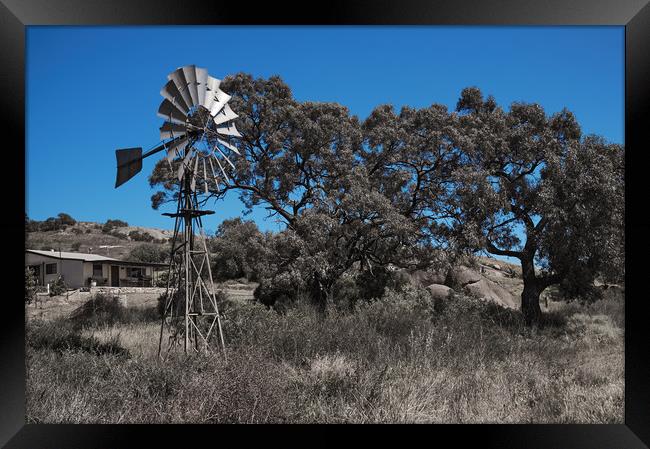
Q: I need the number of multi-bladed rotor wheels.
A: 1